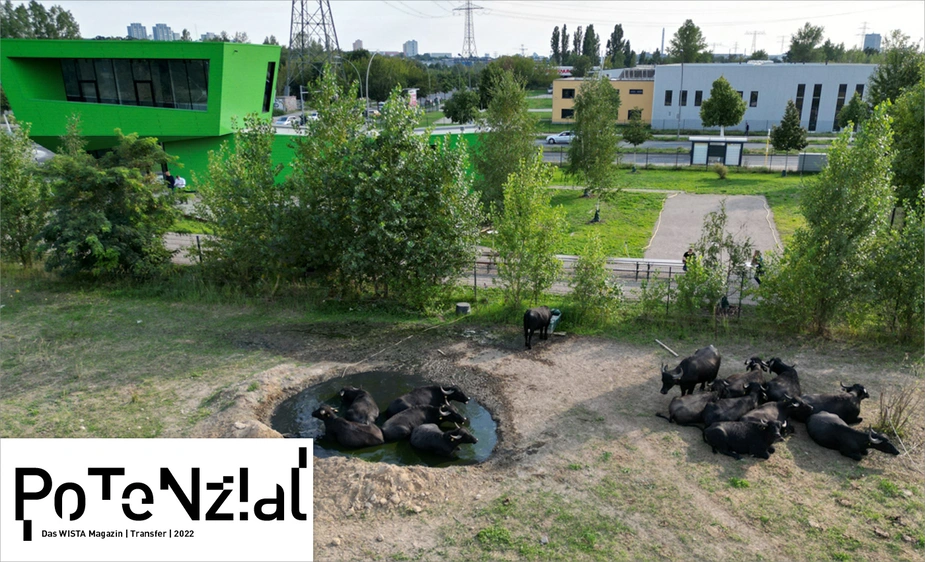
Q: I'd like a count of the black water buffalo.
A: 15